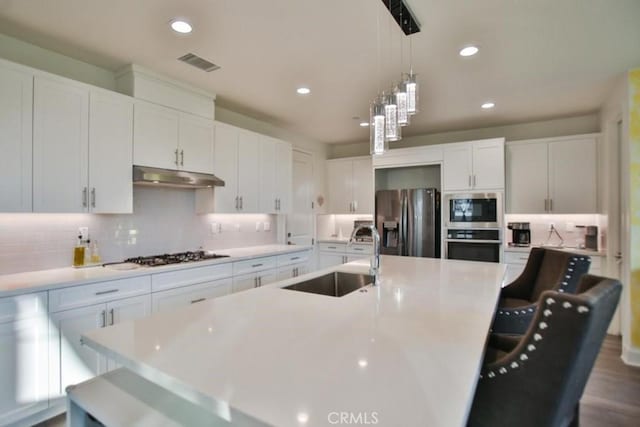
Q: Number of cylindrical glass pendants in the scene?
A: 4